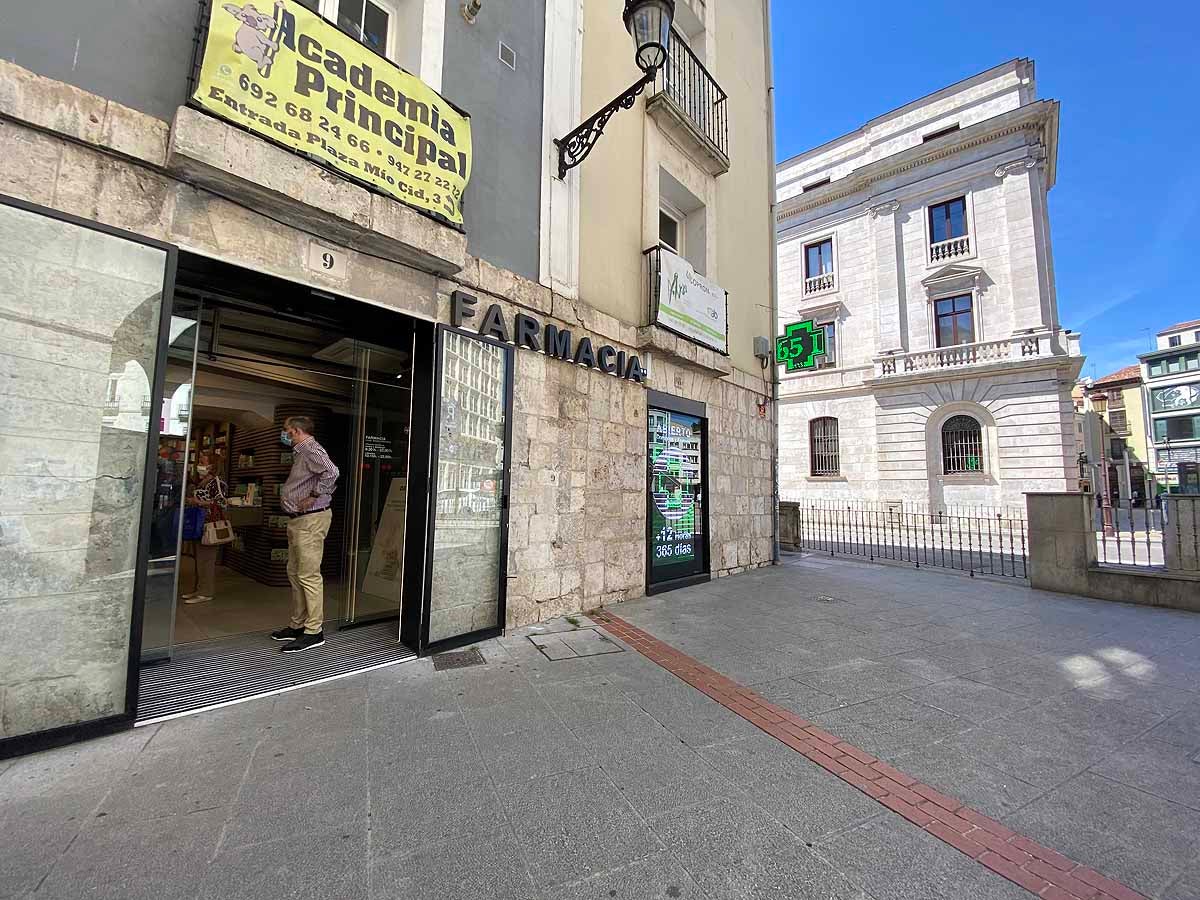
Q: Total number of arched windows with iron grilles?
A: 2